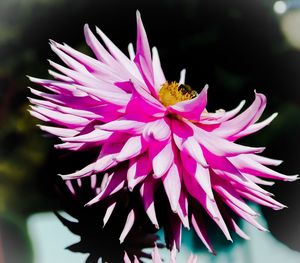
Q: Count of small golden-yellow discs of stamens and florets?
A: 1